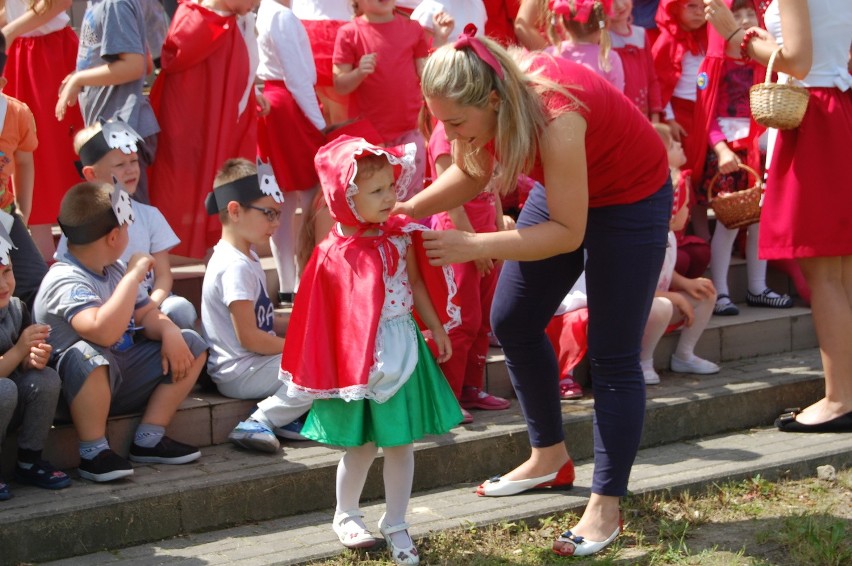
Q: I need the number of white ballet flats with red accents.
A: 2